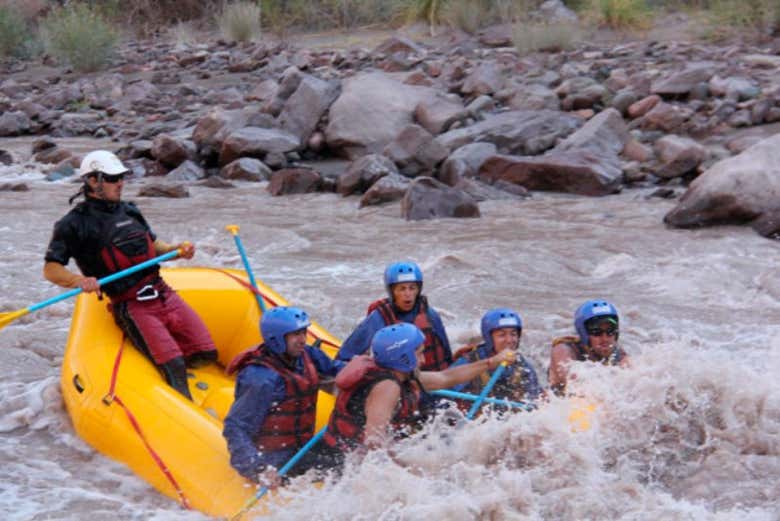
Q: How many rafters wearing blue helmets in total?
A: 5